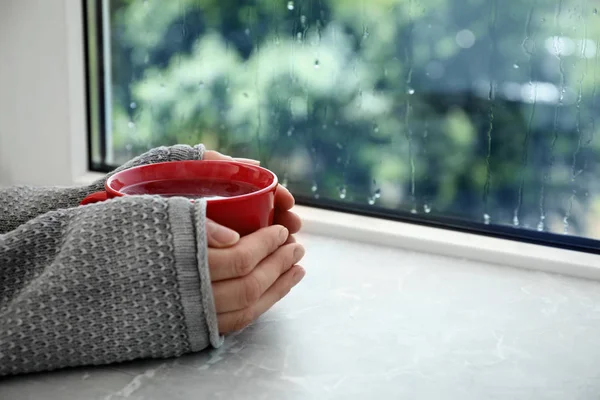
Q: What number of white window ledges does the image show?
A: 1